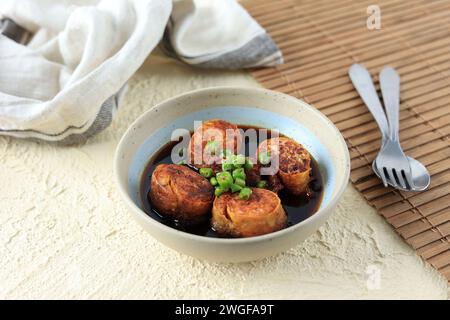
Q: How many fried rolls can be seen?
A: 4